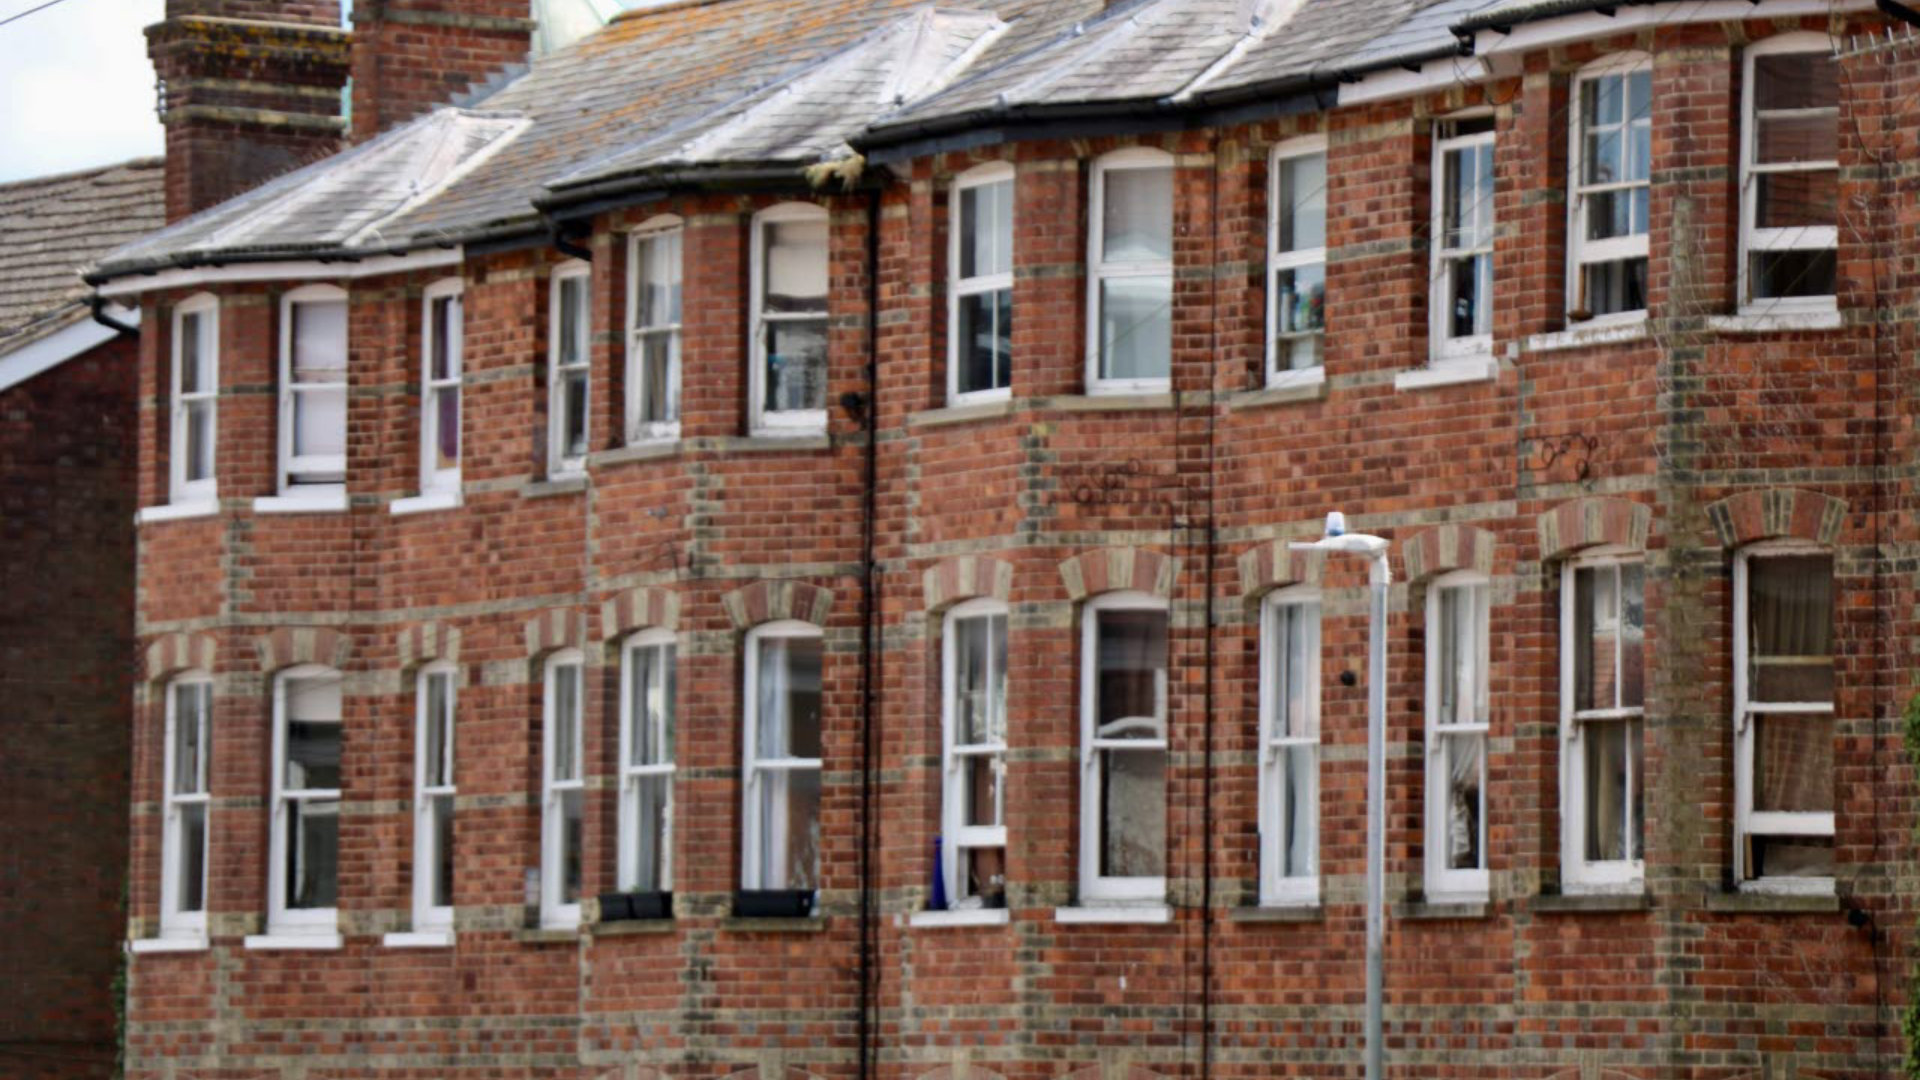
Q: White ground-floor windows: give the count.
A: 12